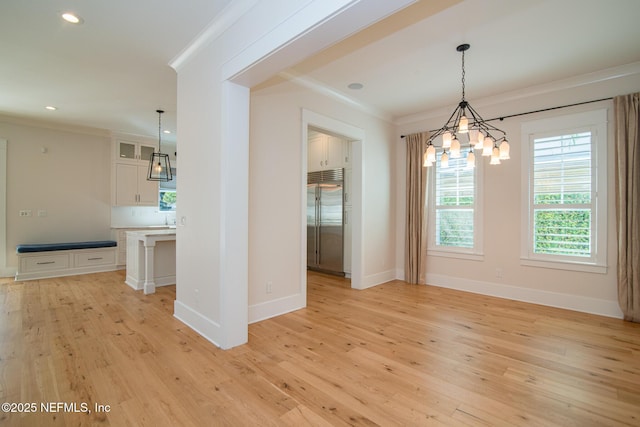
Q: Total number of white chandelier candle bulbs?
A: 12